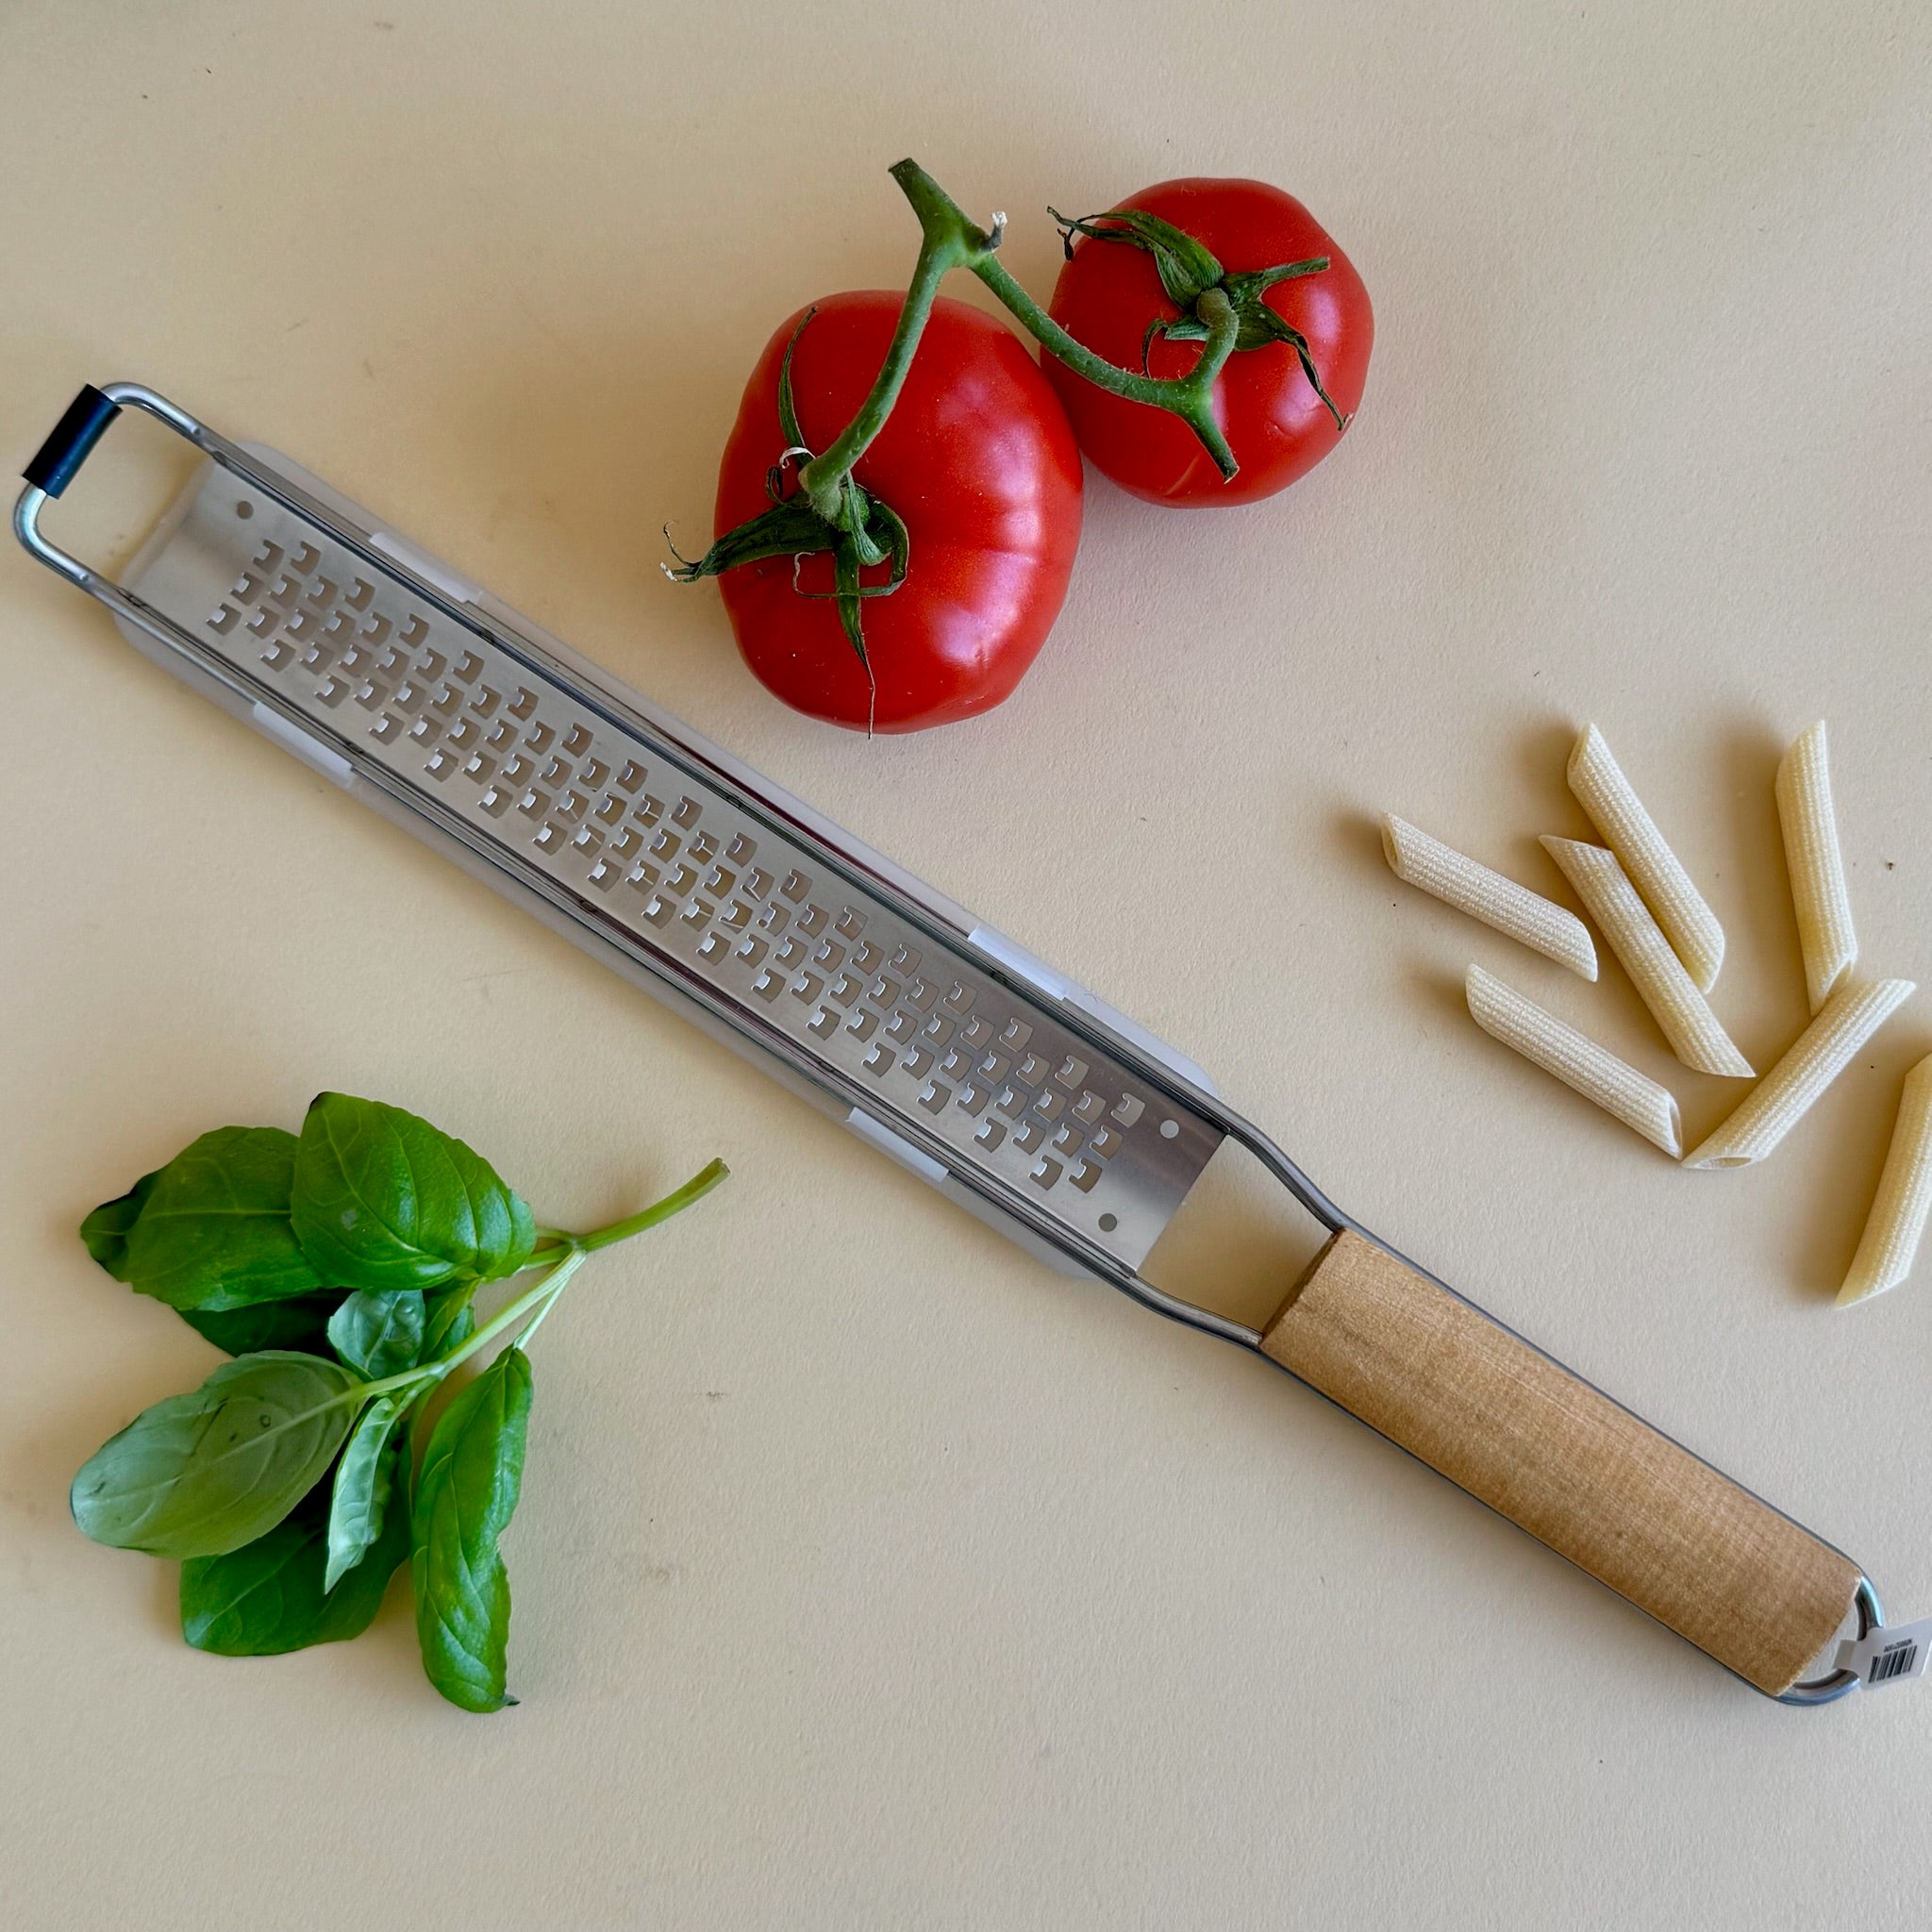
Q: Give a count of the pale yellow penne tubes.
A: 7